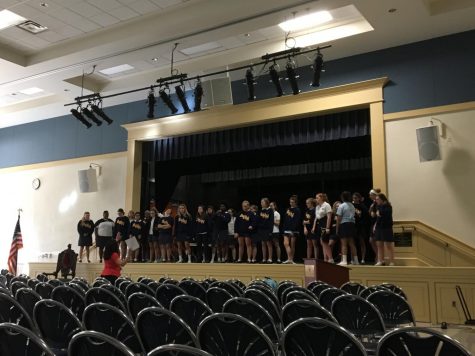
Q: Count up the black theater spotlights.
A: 11